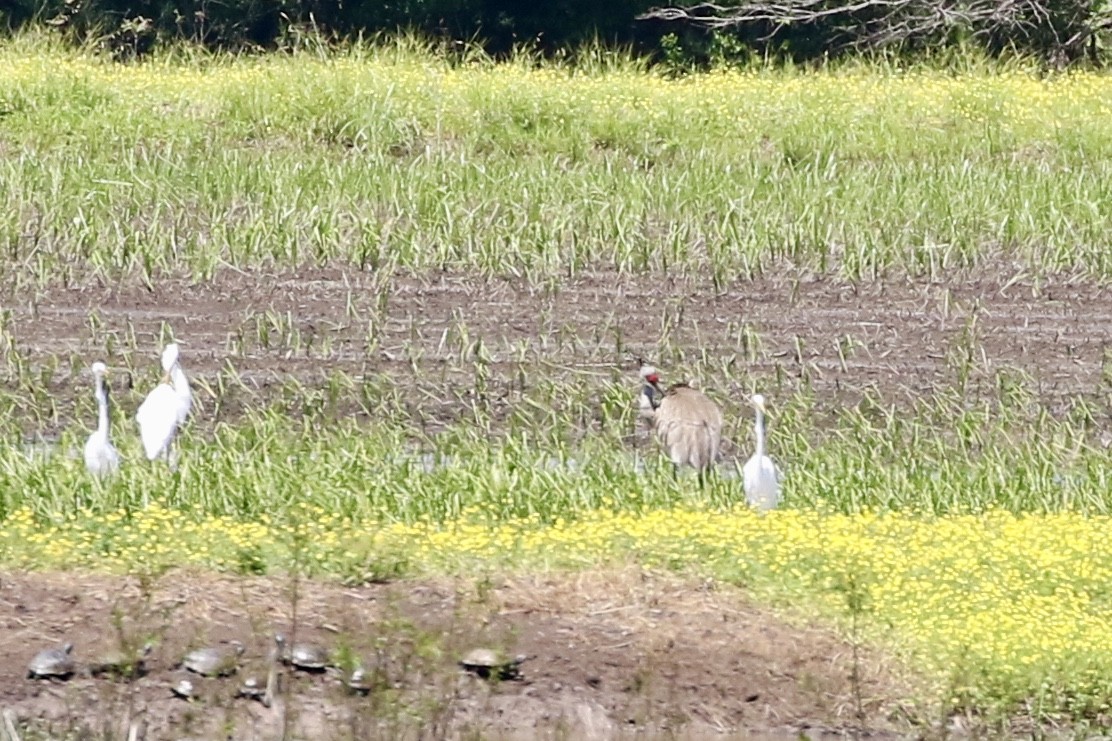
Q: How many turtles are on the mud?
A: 8